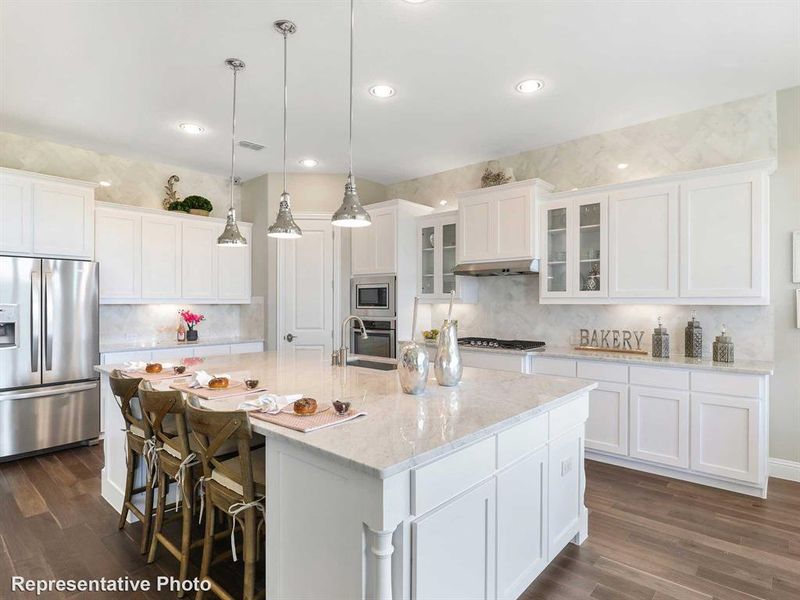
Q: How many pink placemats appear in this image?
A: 3